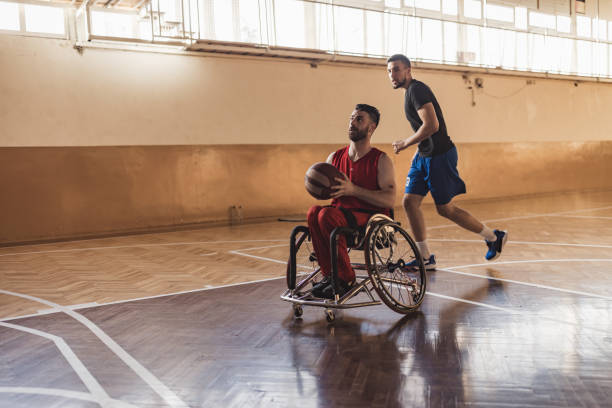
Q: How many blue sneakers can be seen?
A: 2